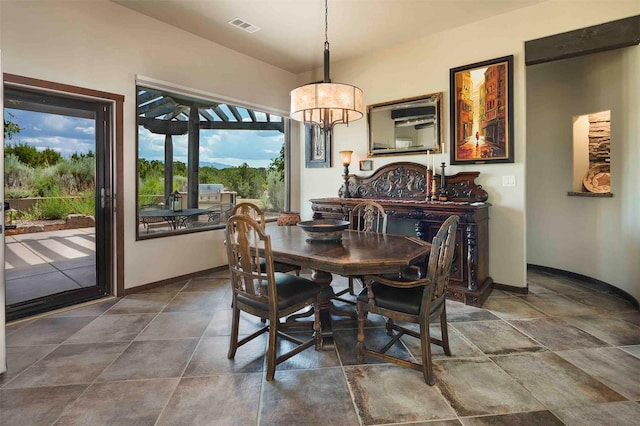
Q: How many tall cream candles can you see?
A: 3